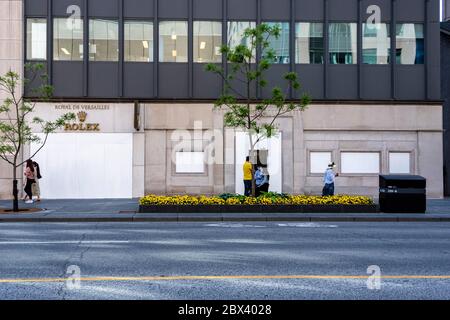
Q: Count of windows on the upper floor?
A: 12